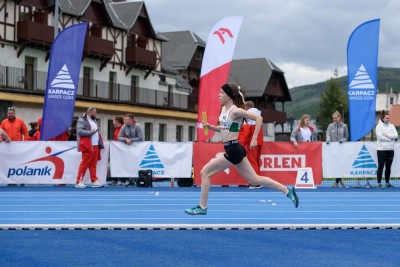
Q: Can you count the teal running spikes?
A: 2